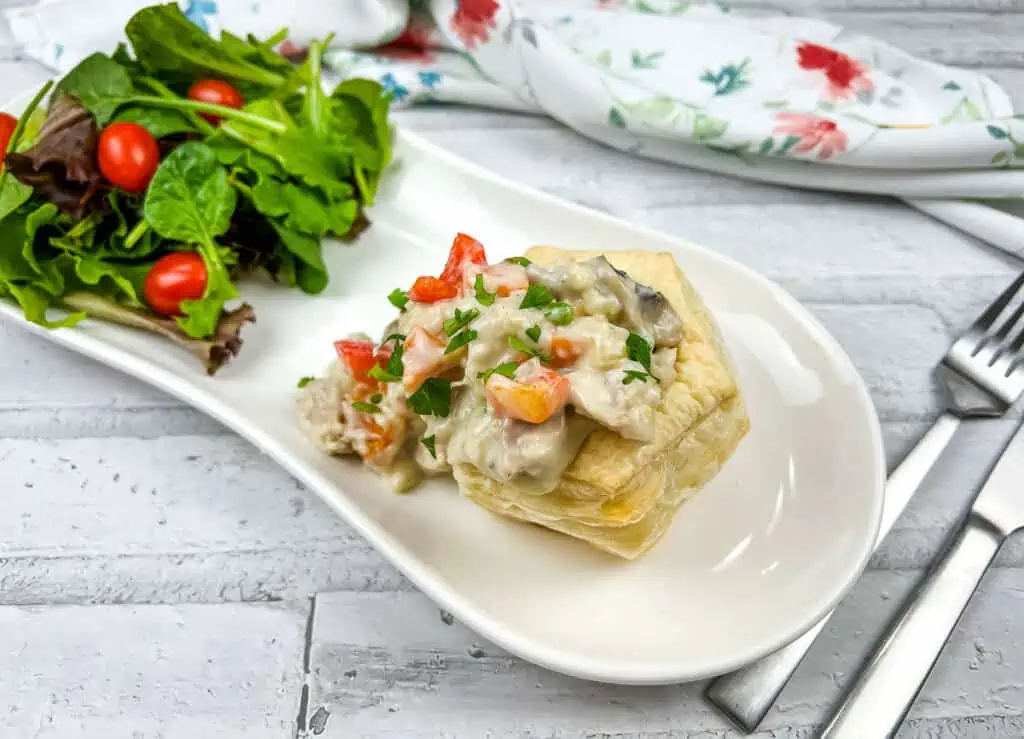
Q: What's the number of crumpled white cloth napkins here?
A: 1